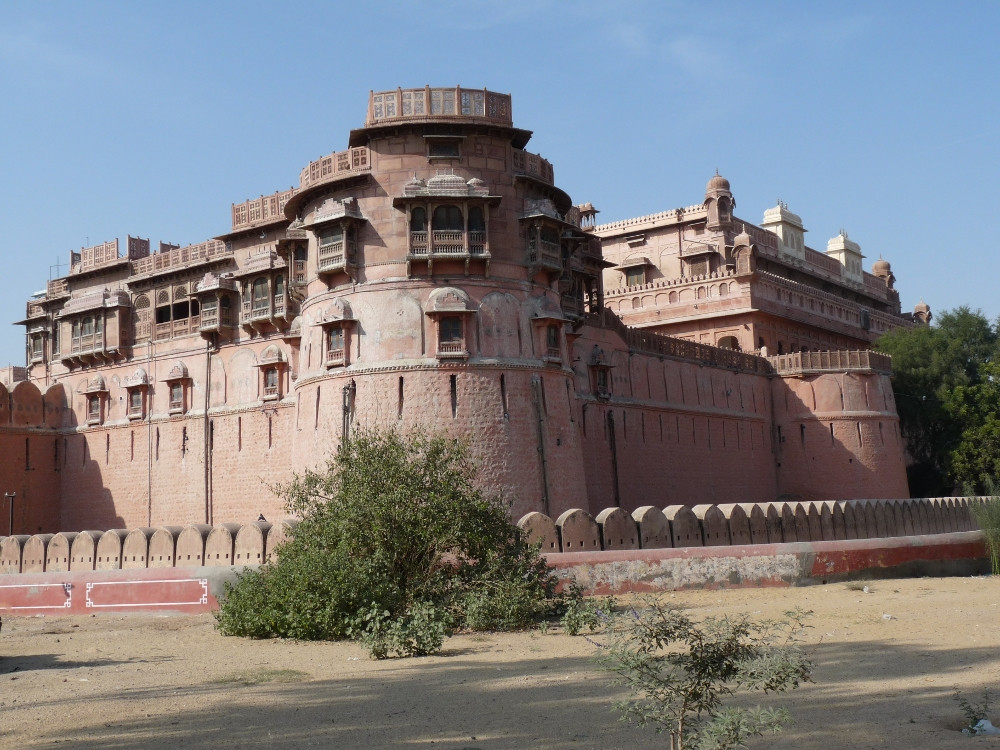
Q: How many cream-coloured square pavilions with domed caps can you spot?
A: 2